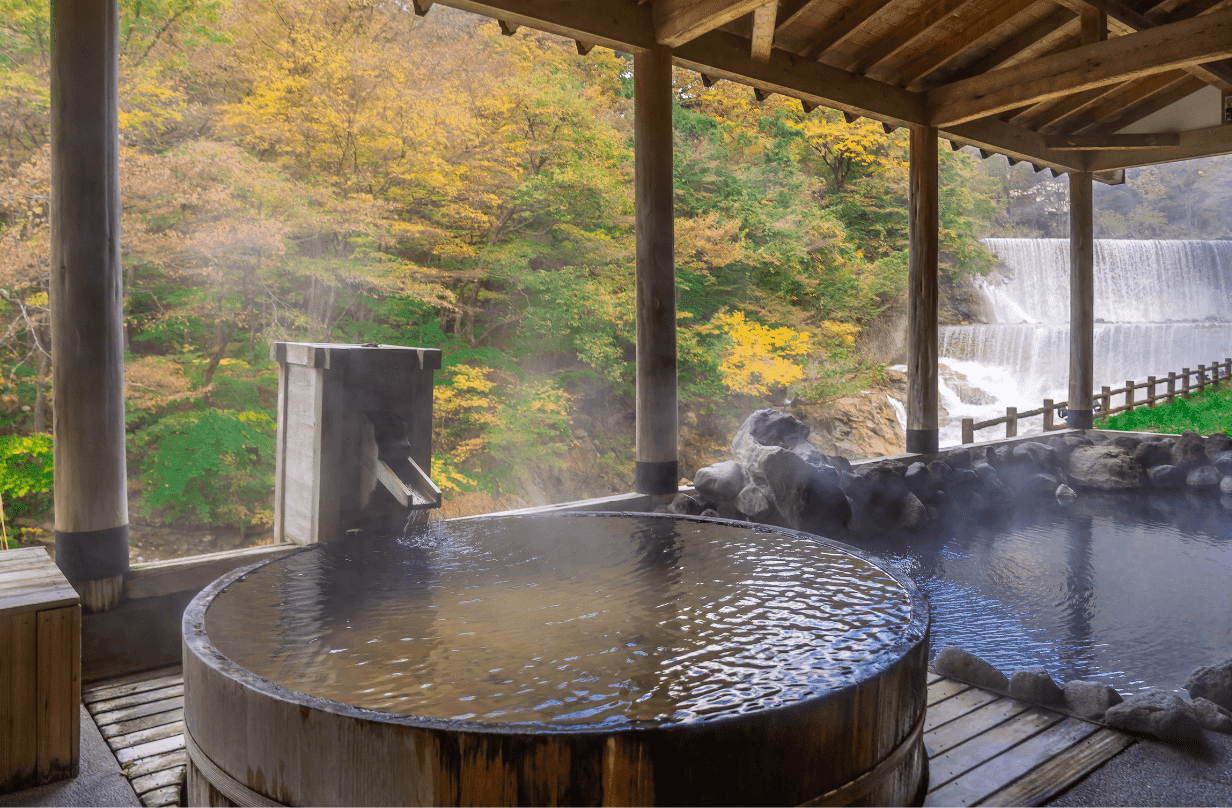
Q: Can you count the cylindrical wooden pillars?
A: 4